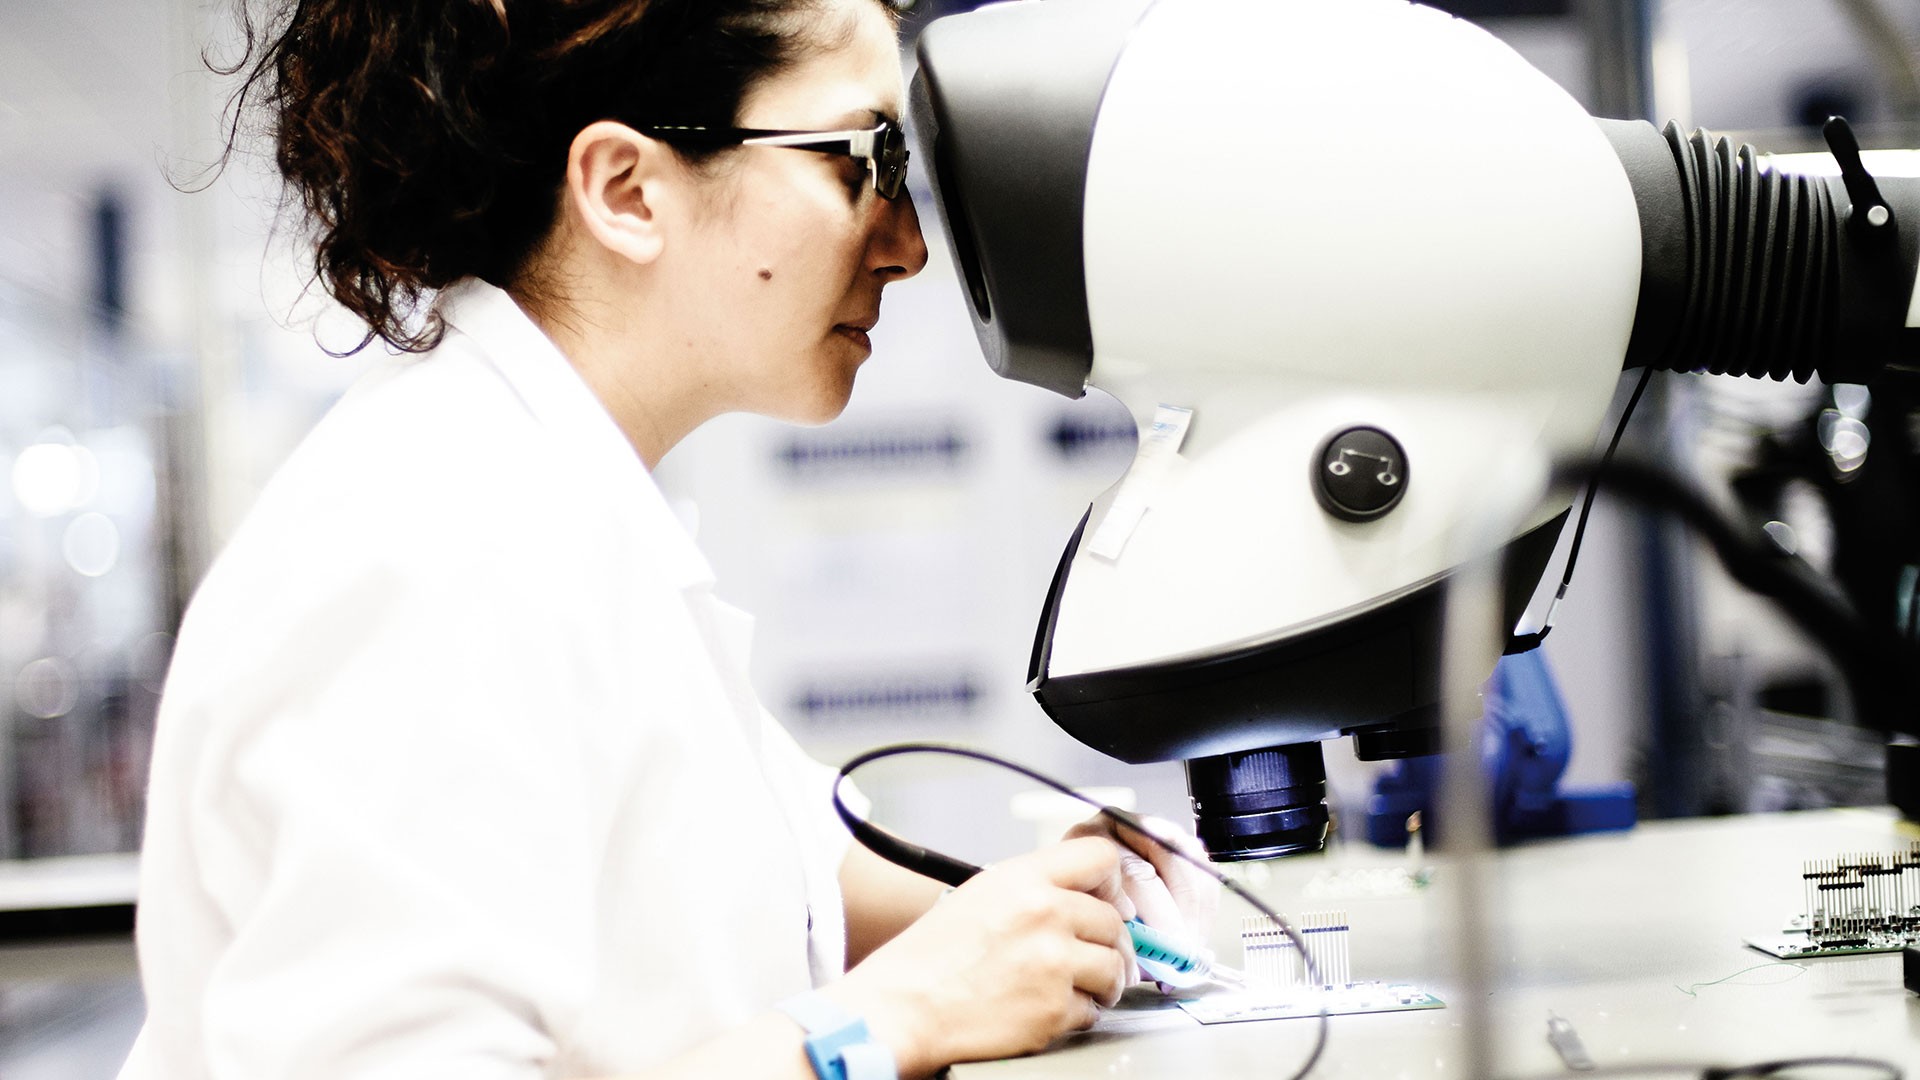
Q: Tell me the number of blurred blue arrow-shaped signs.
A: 3